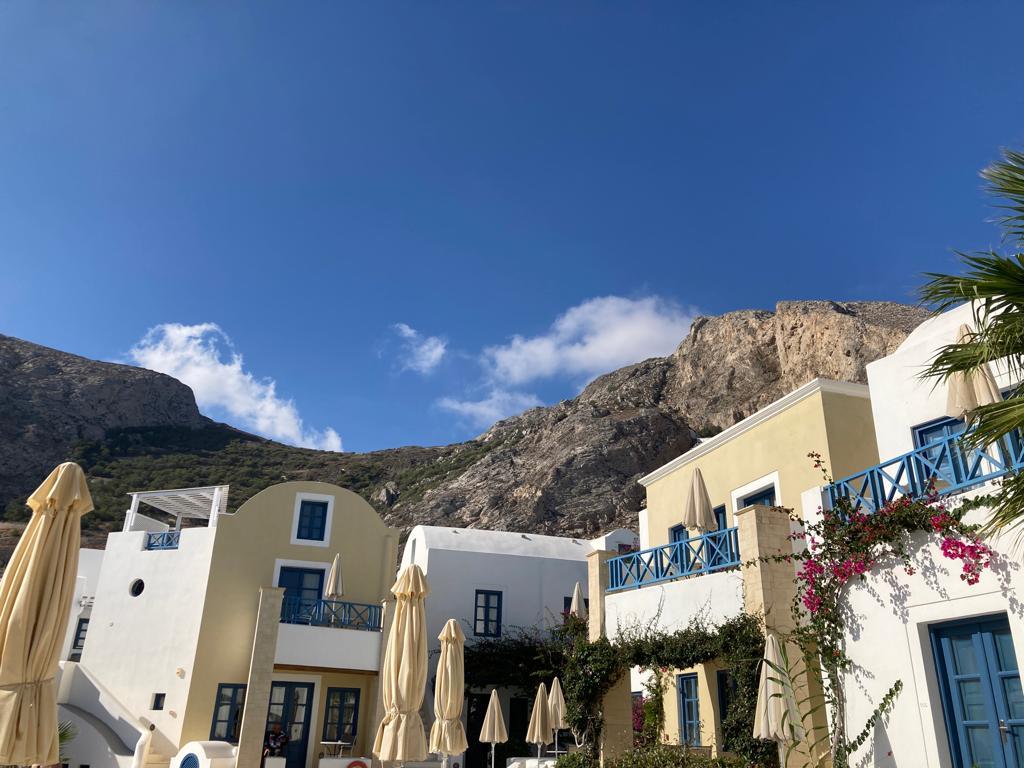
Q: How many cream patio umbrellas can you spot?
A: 11